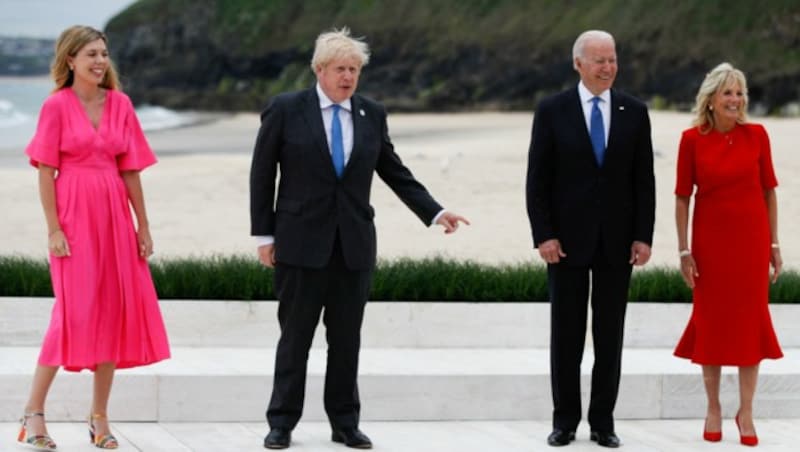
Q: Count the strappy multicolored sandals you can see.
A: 2